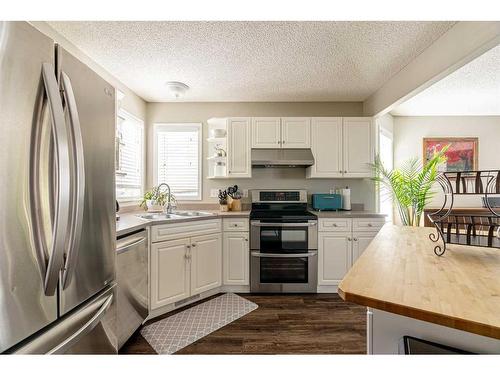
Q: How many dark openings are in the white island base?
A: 1